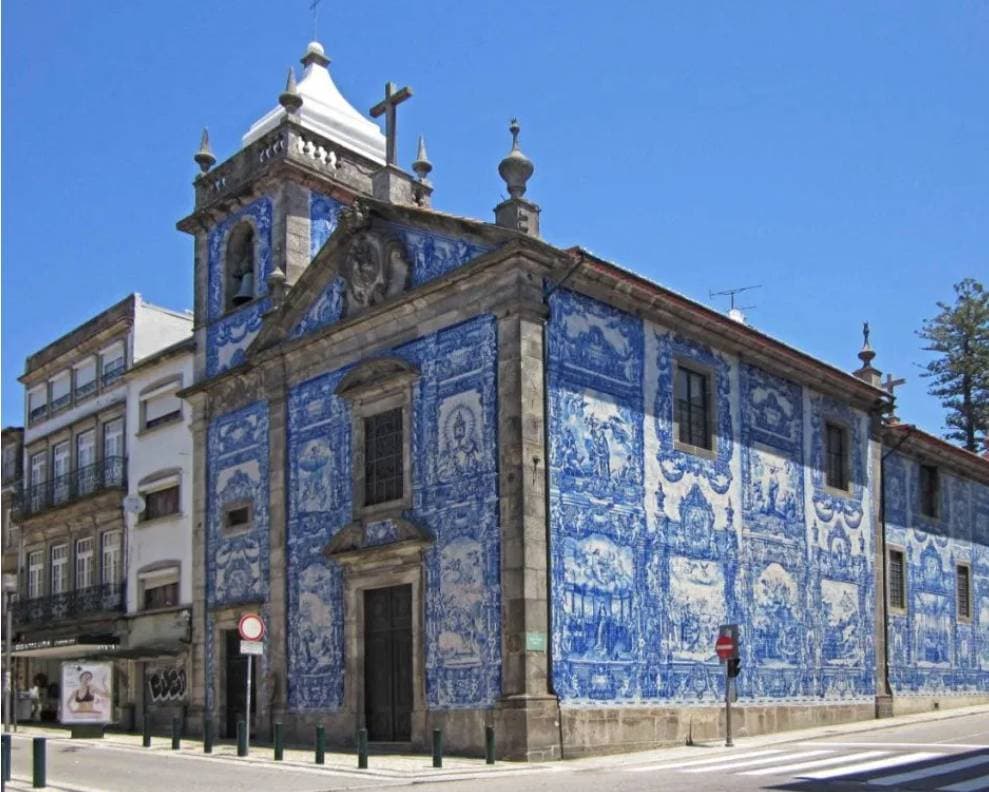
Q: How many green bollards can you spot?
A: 11